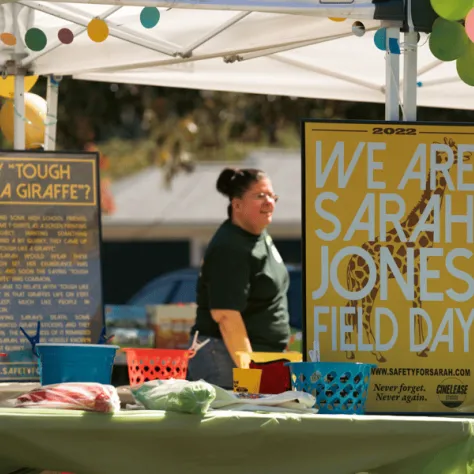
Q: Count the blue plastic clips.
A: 2